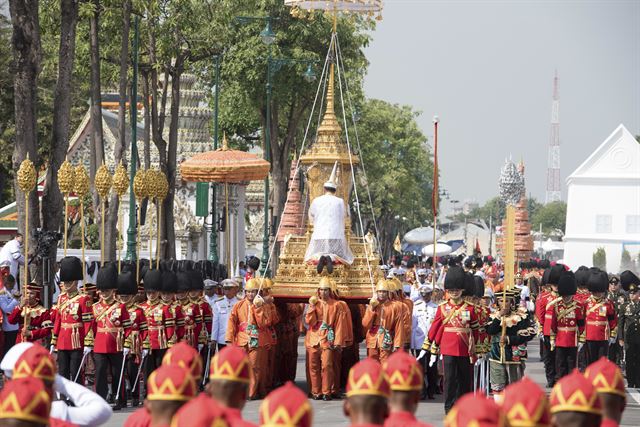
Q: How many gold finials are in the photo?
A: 8